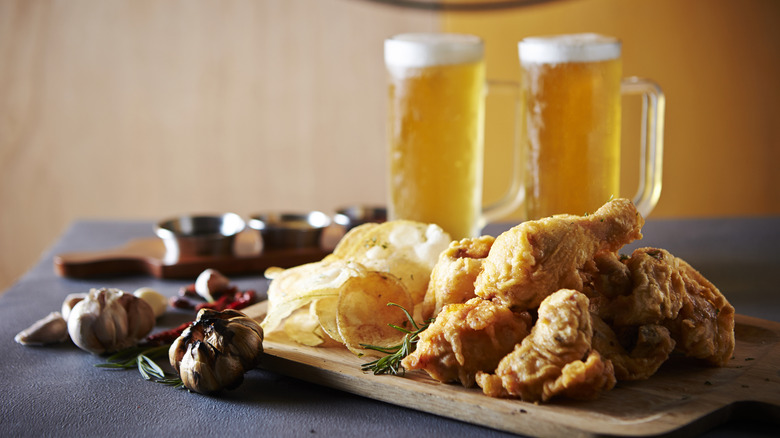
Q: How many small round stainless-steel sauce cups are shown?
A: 3